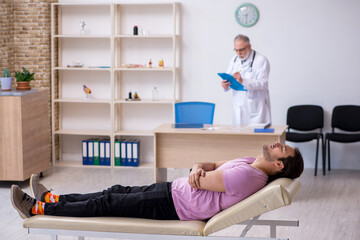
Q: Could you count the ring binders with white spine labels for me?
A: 9